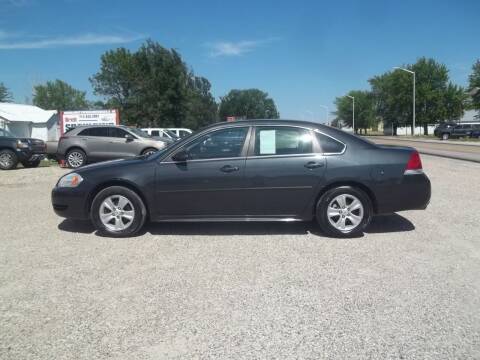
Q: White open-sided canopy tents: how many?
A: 0